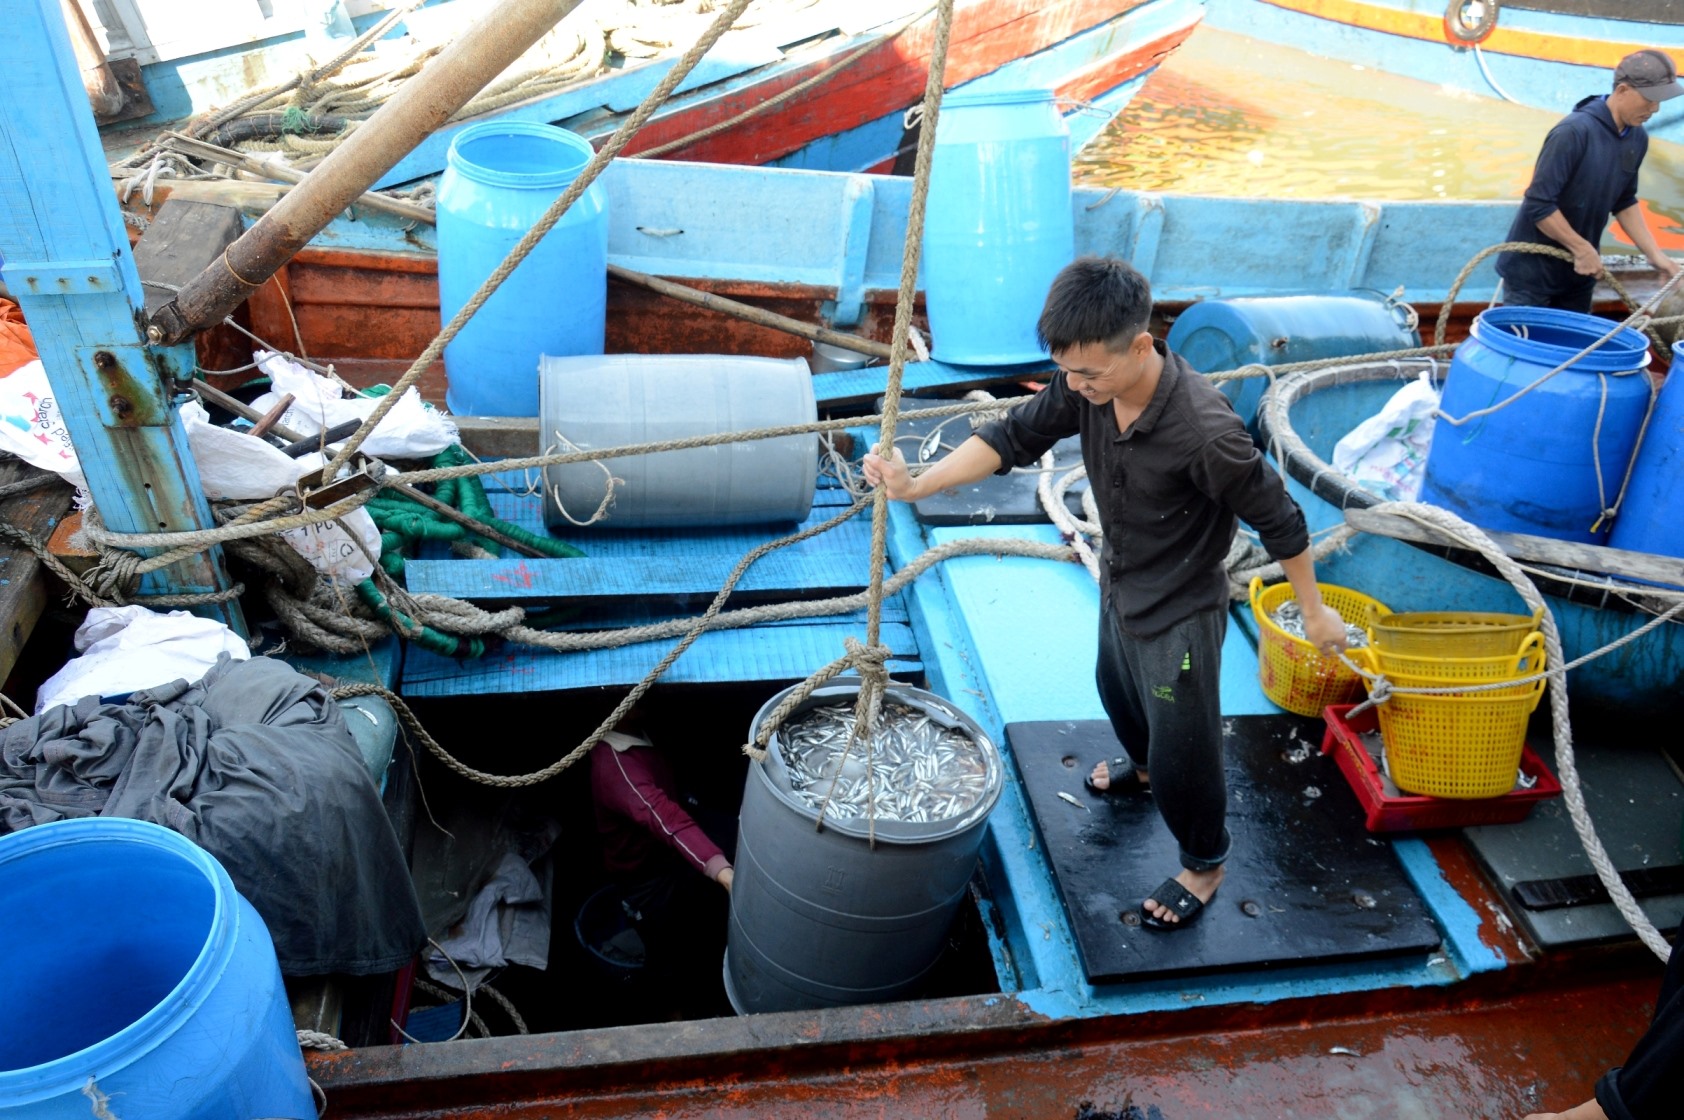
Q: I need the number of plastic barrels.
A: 8